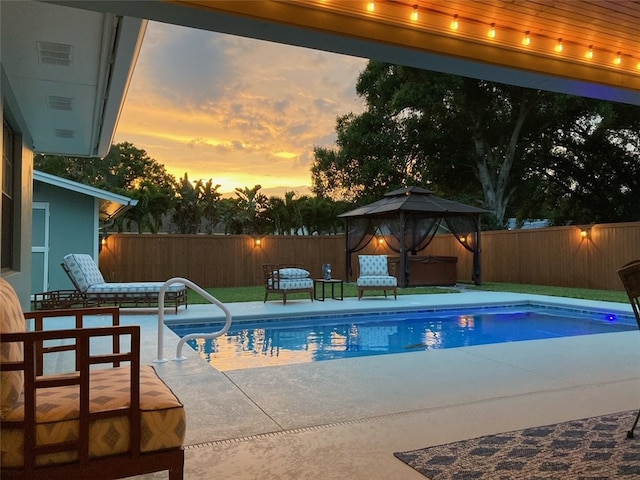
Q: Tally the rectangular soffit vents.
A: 3